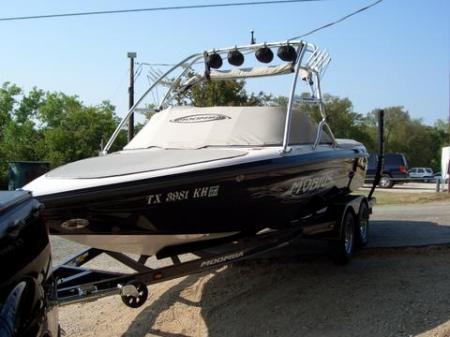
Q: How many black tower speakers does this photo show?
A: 4